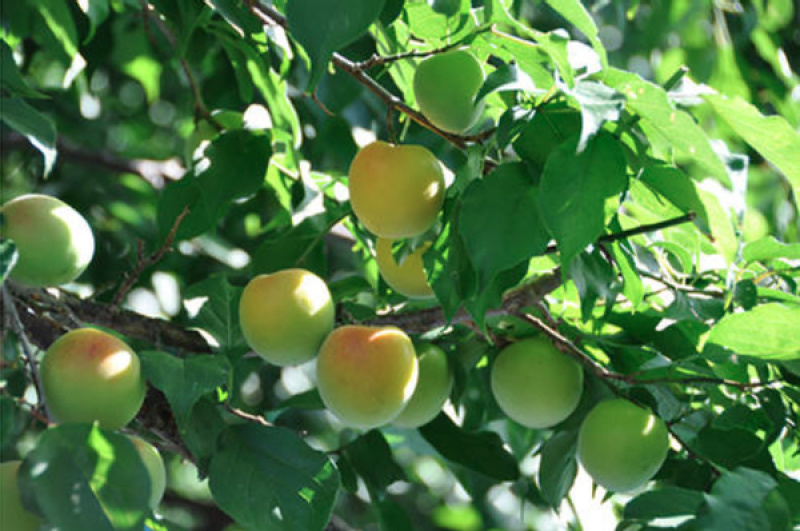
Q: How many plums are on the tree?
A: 12